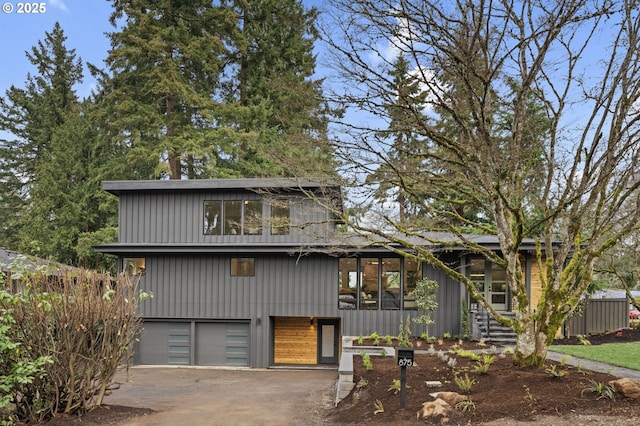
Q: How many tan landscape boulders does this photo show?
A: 3